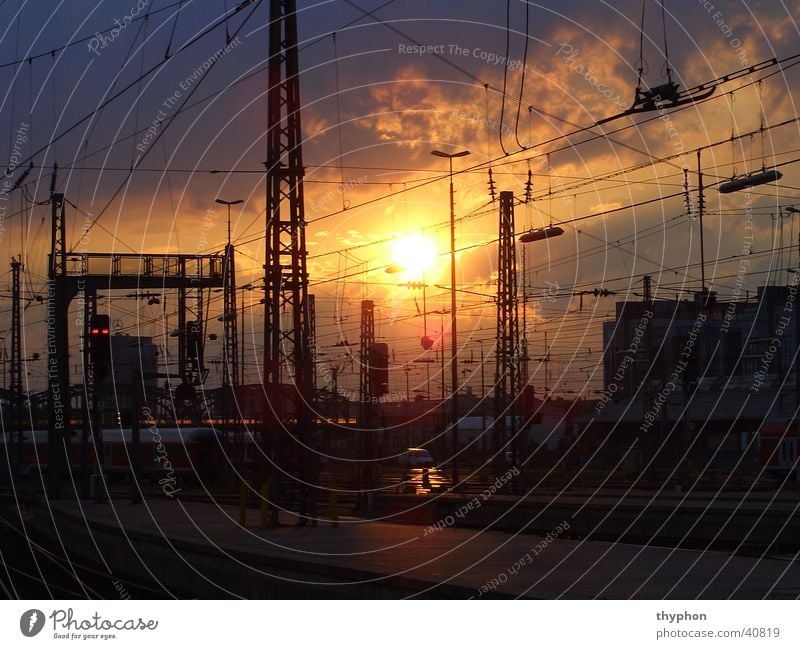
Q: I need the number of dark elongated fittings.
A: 2